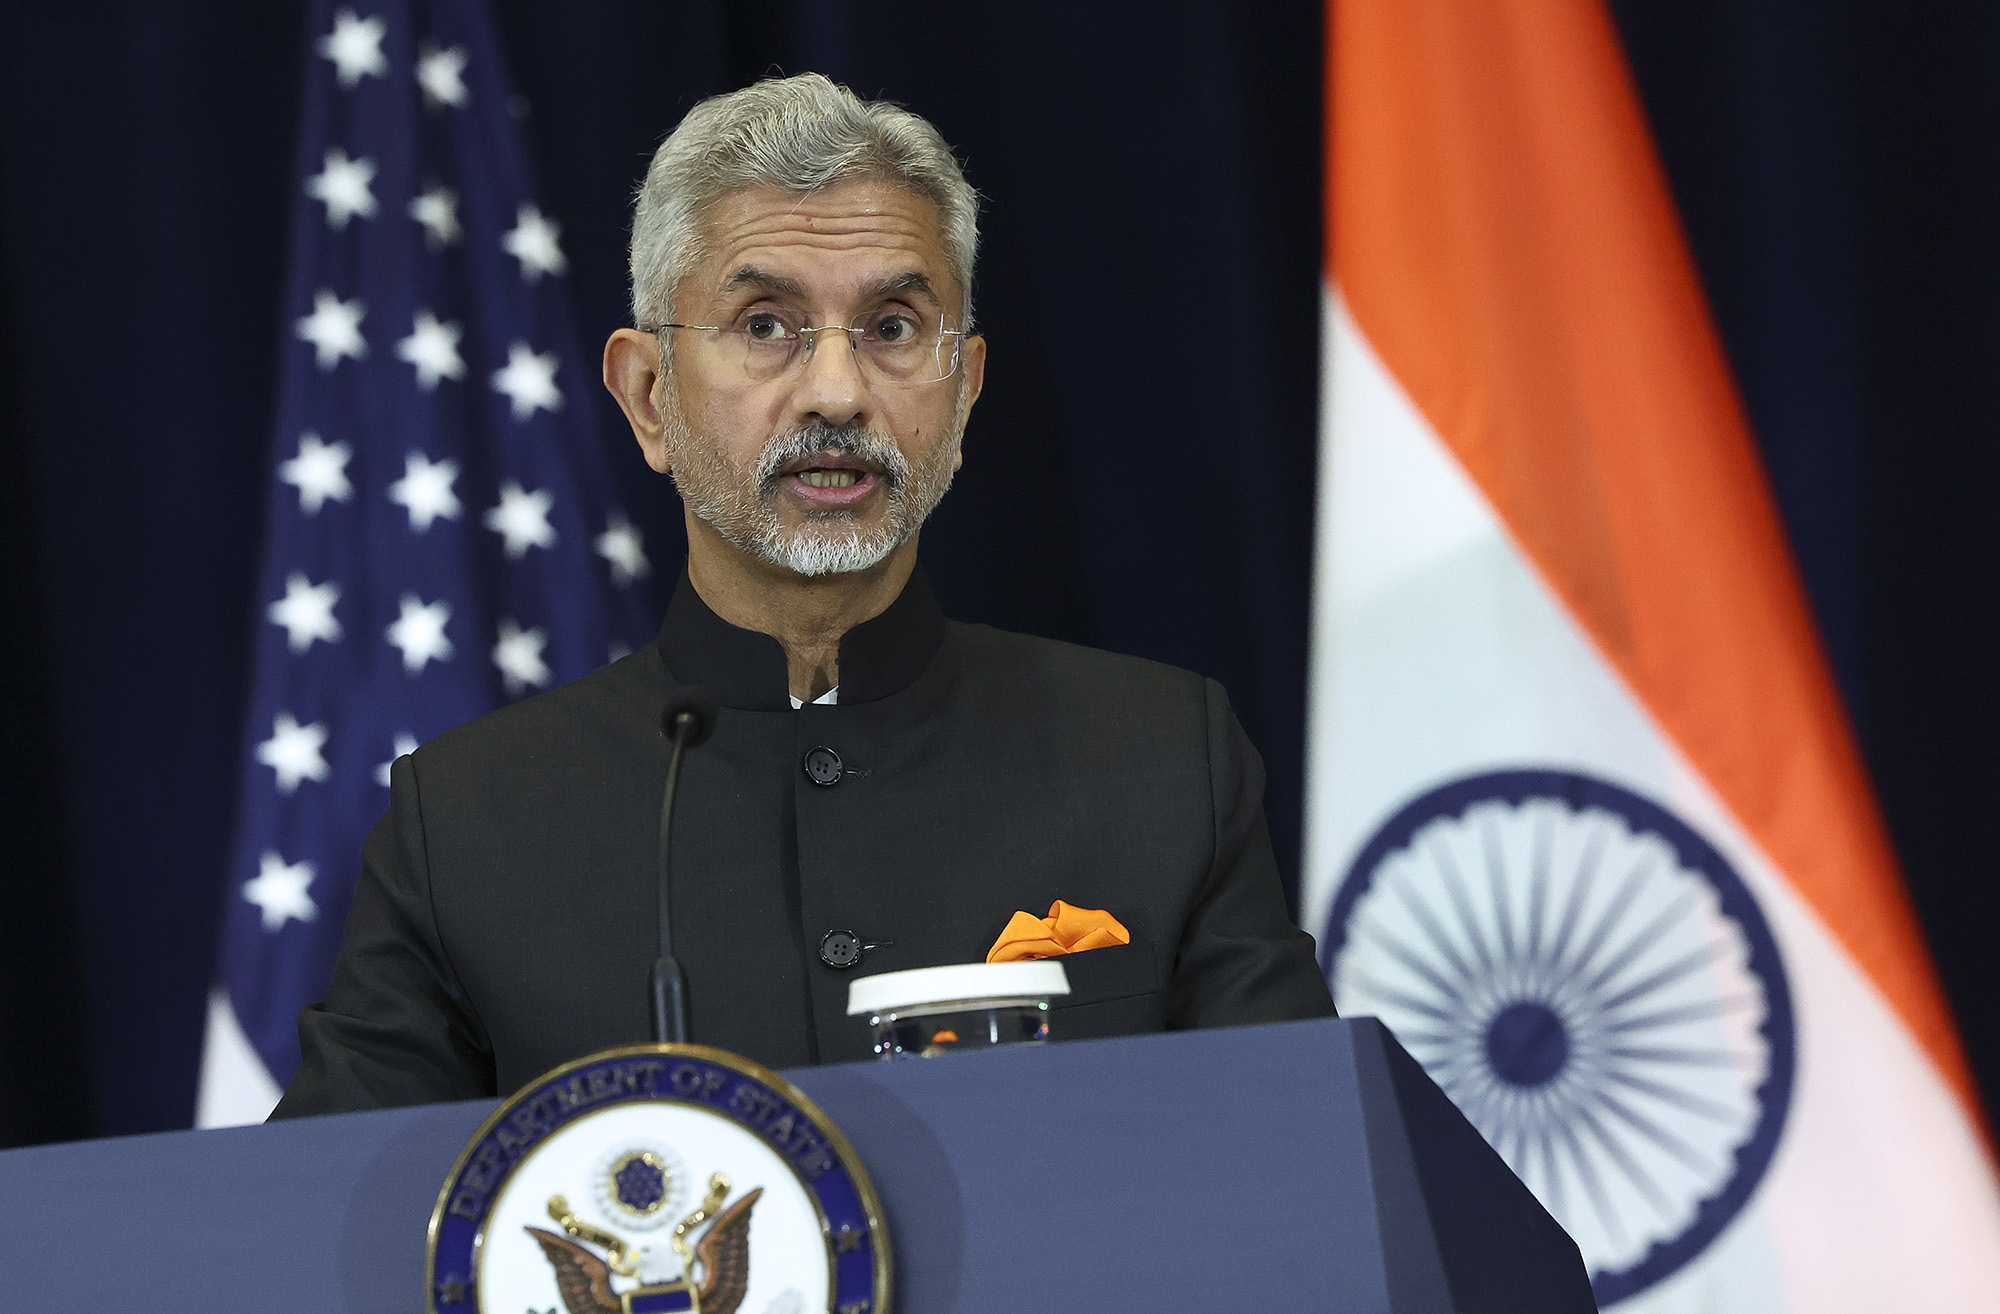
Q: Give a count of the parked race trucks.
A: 0